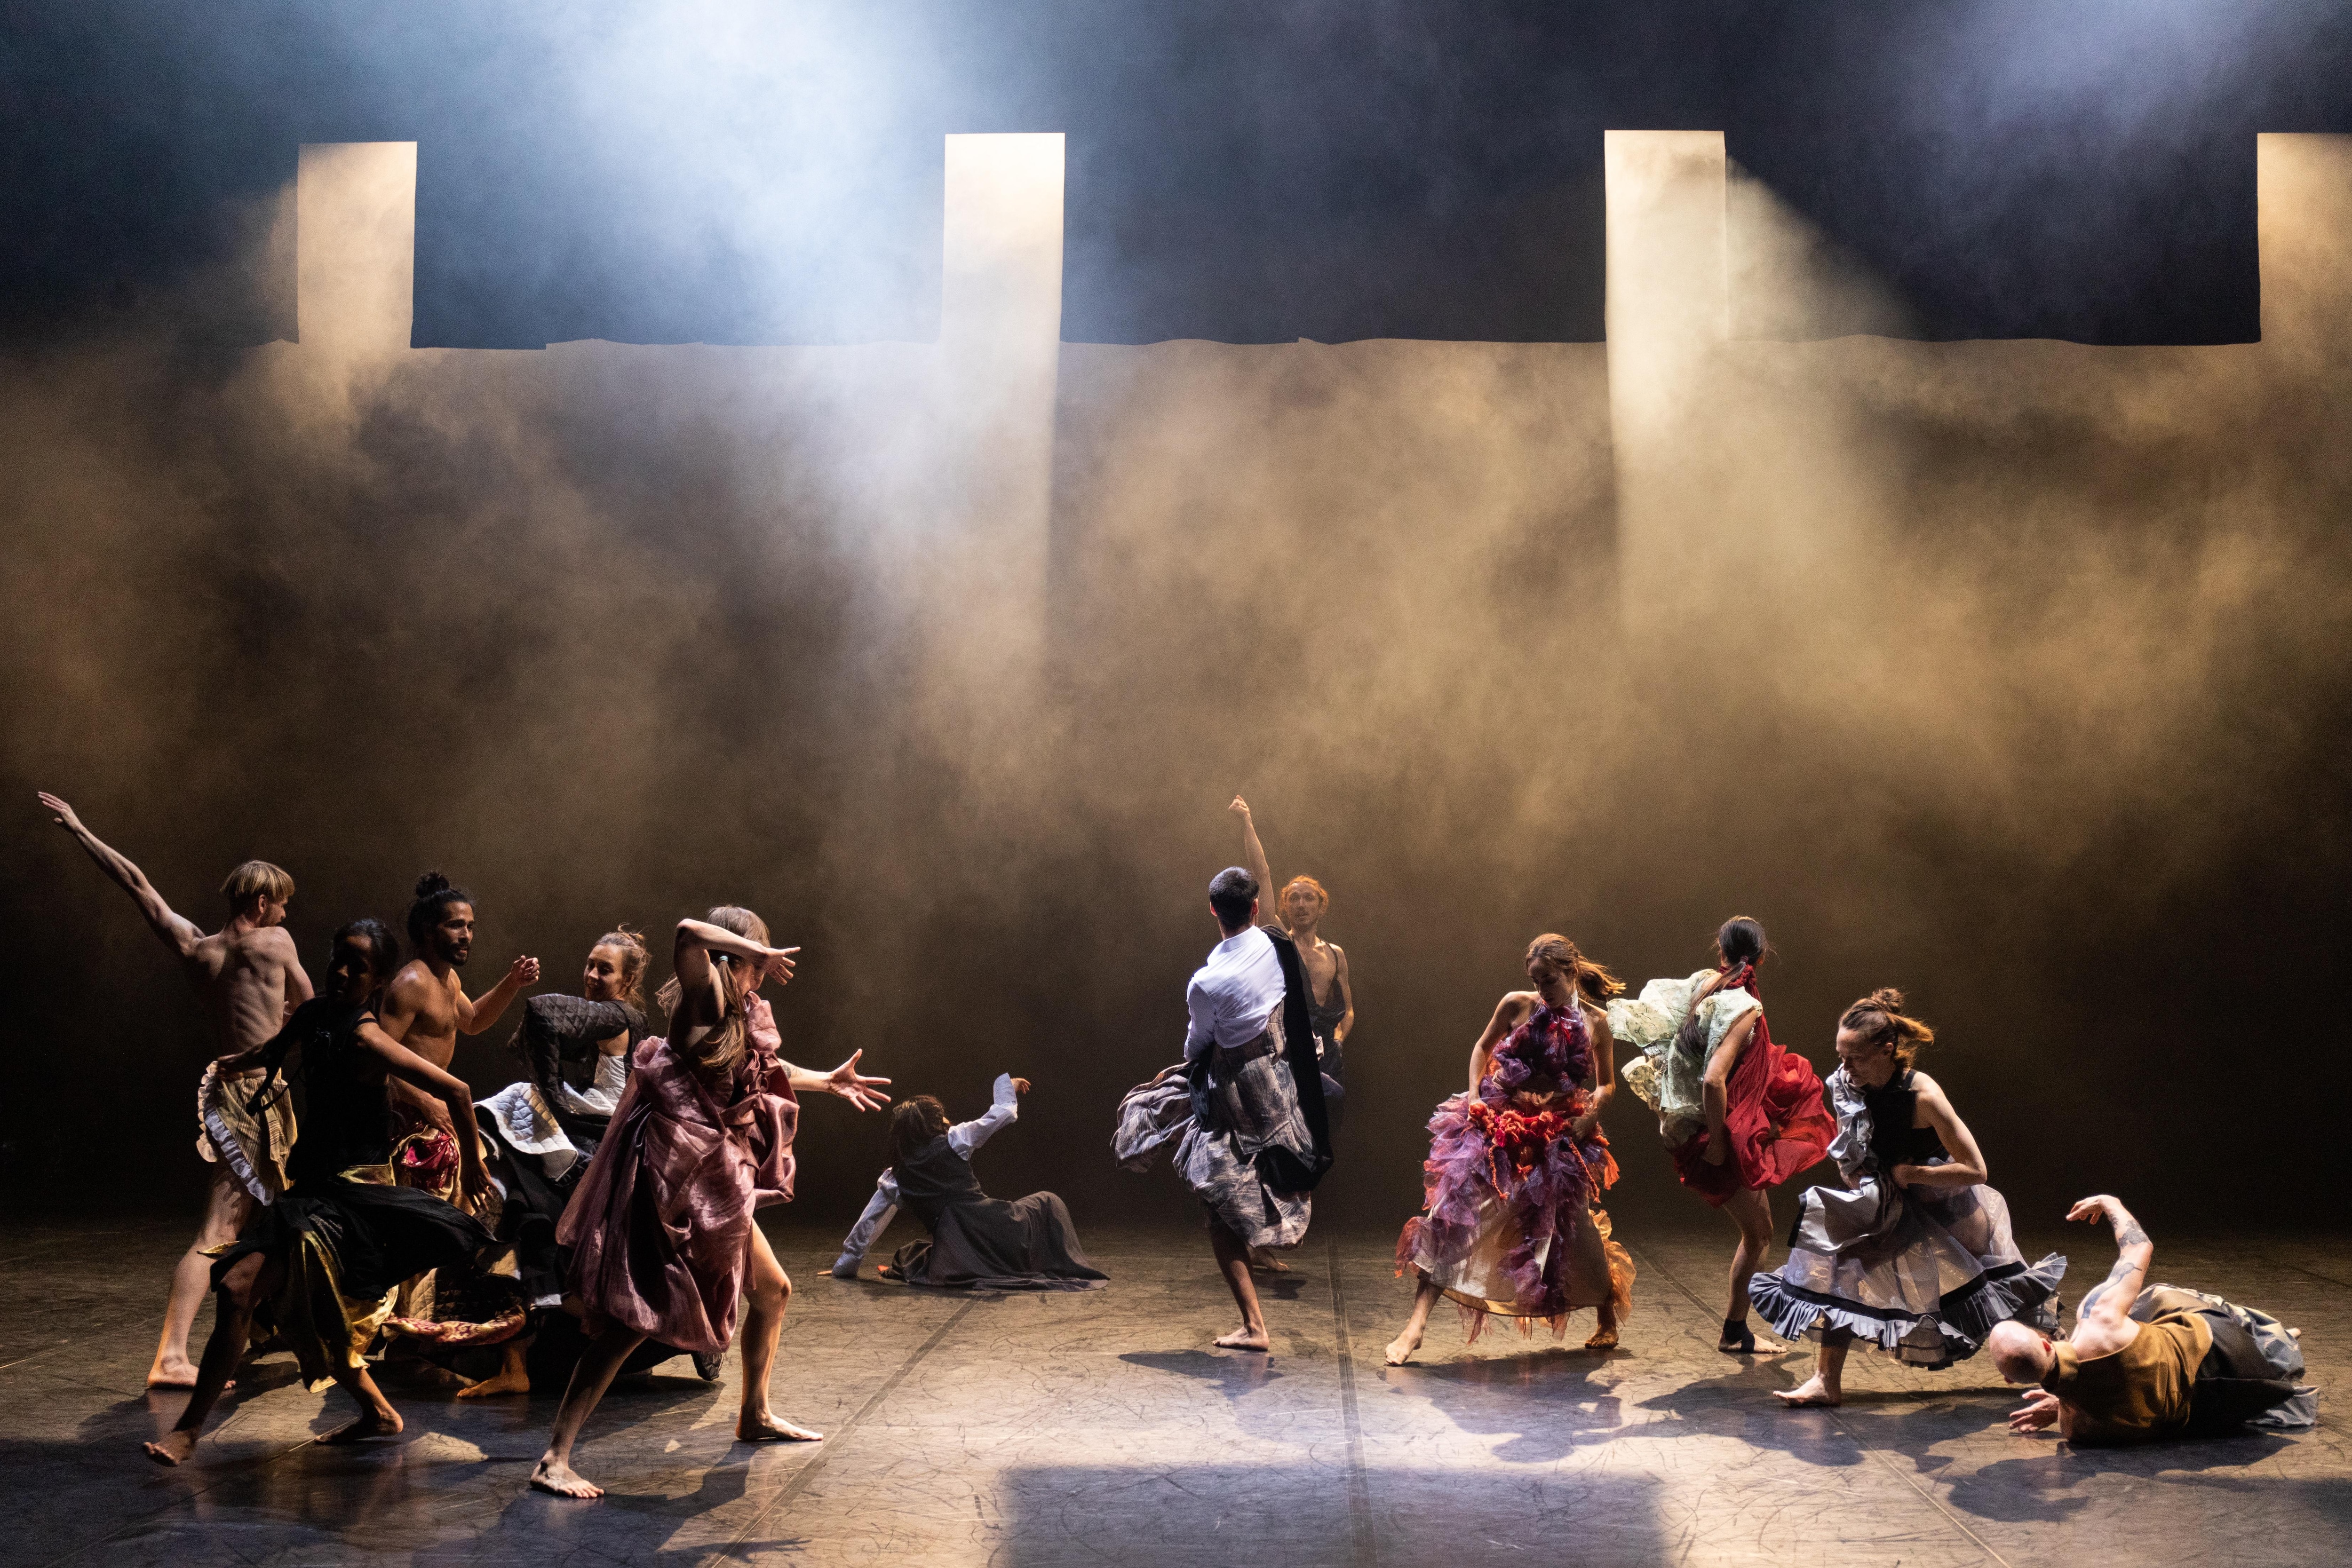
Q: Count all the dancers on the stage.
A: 12